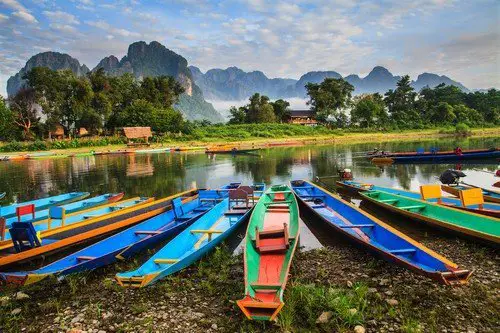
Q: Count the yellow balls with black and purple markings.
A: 0